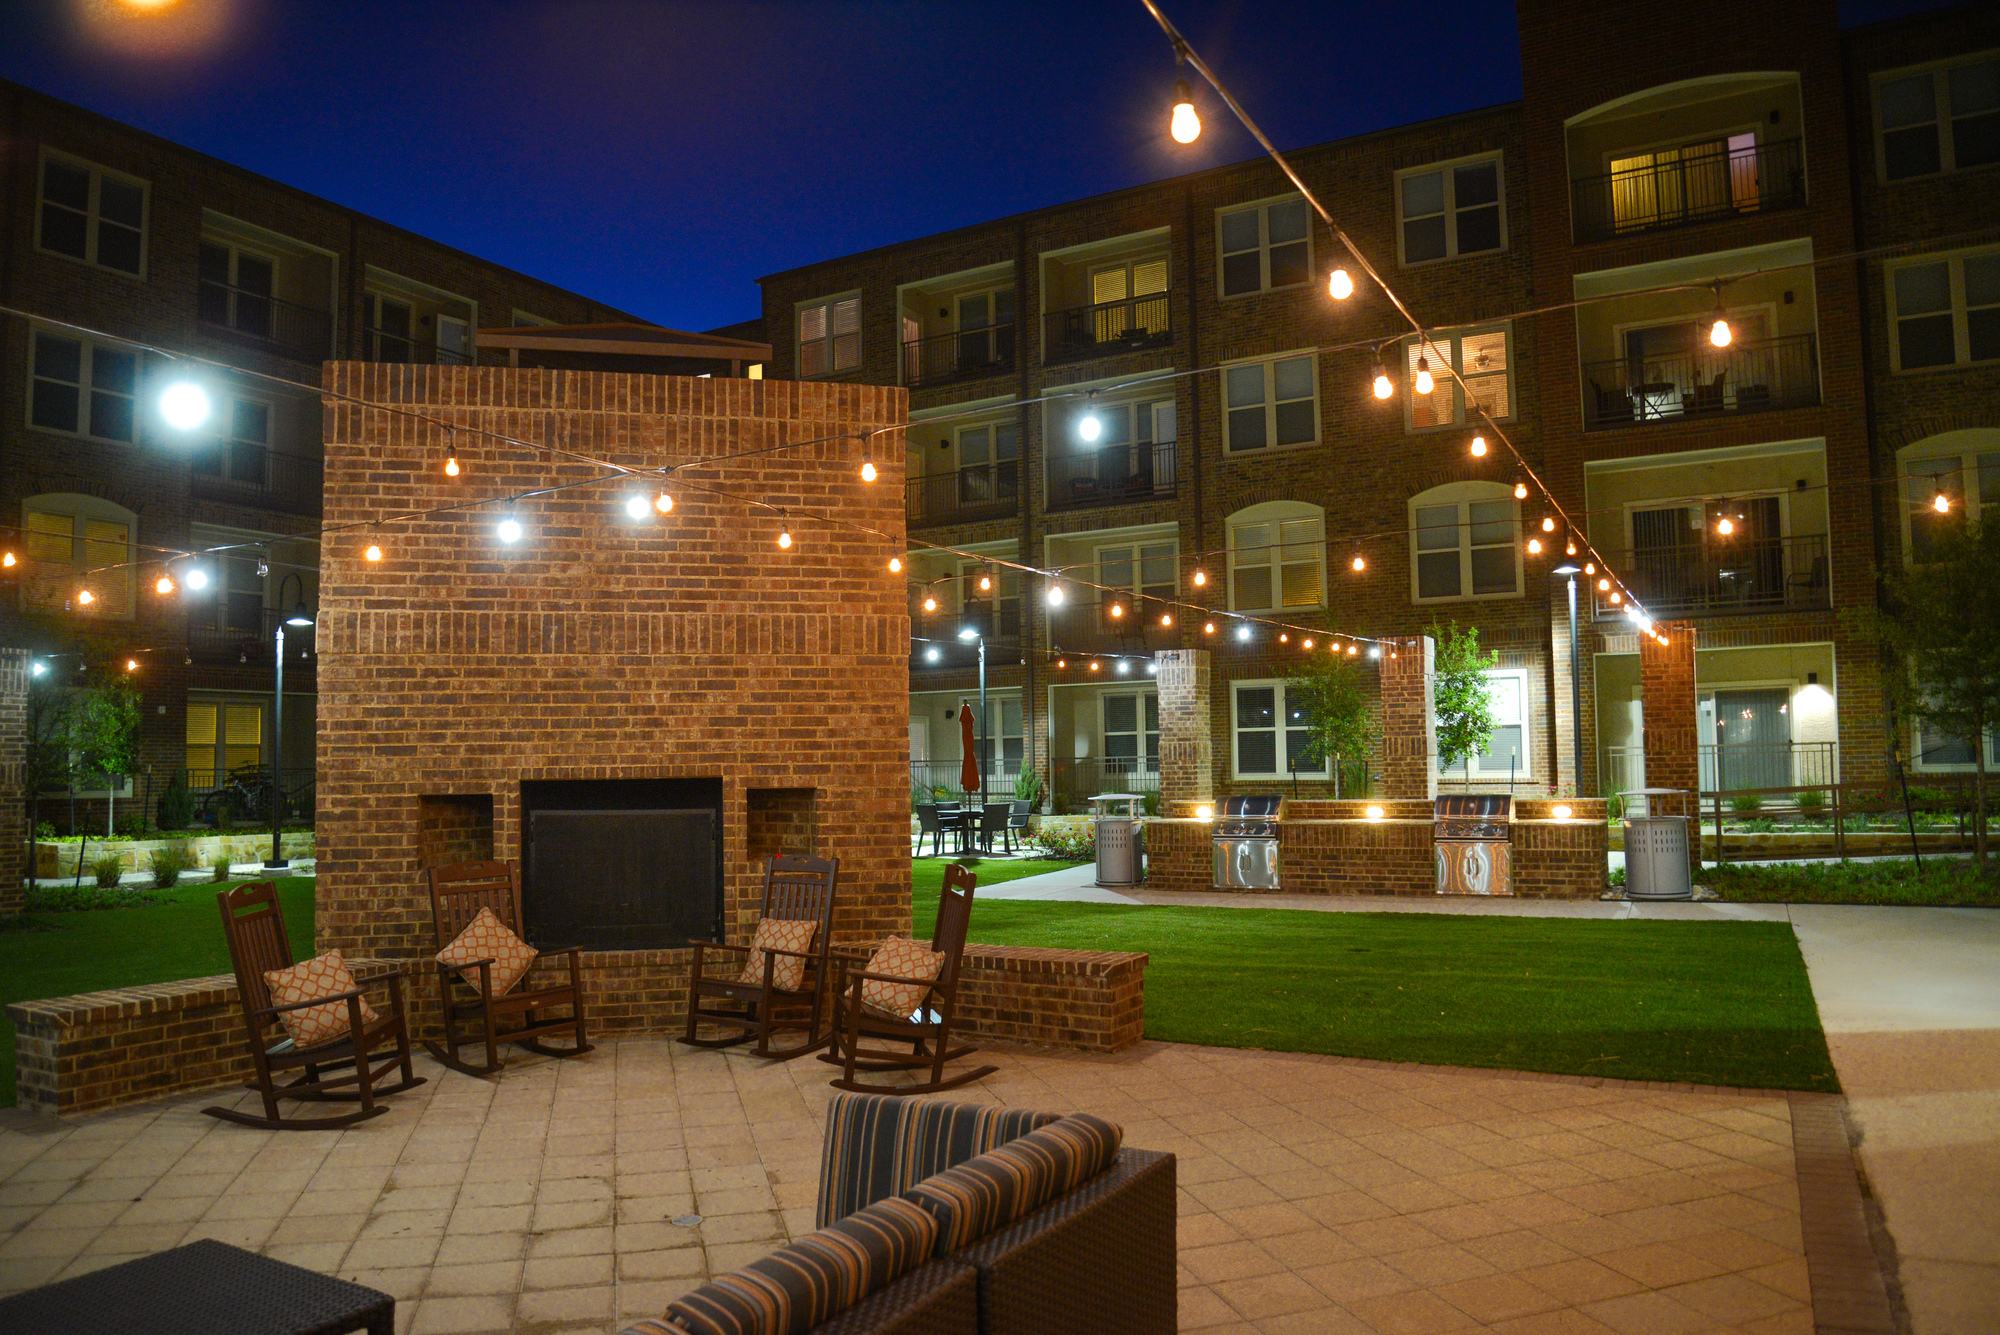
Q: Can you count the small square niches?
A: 2